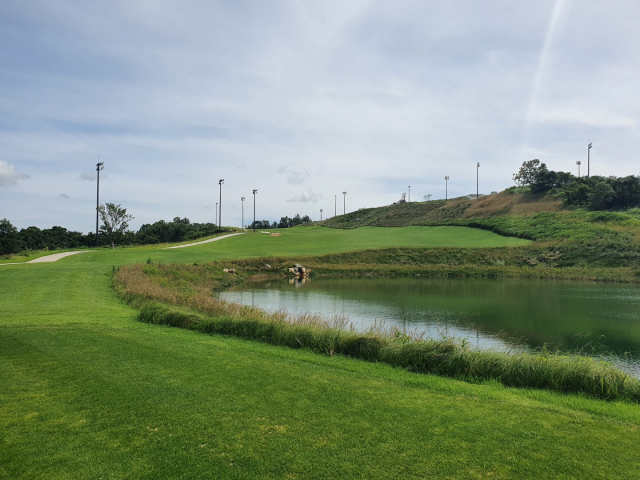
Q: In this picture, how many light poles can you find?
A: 13